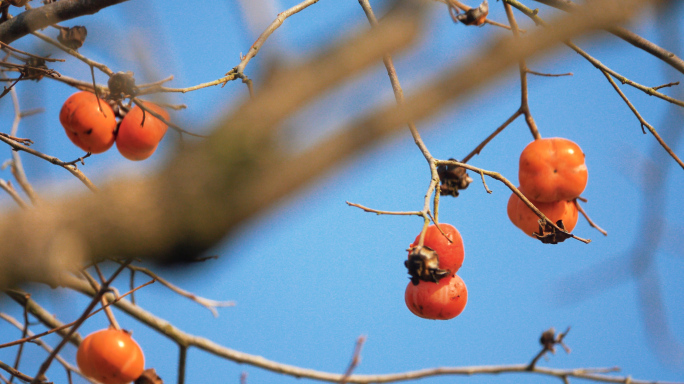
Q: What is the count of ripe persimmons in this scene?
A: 7